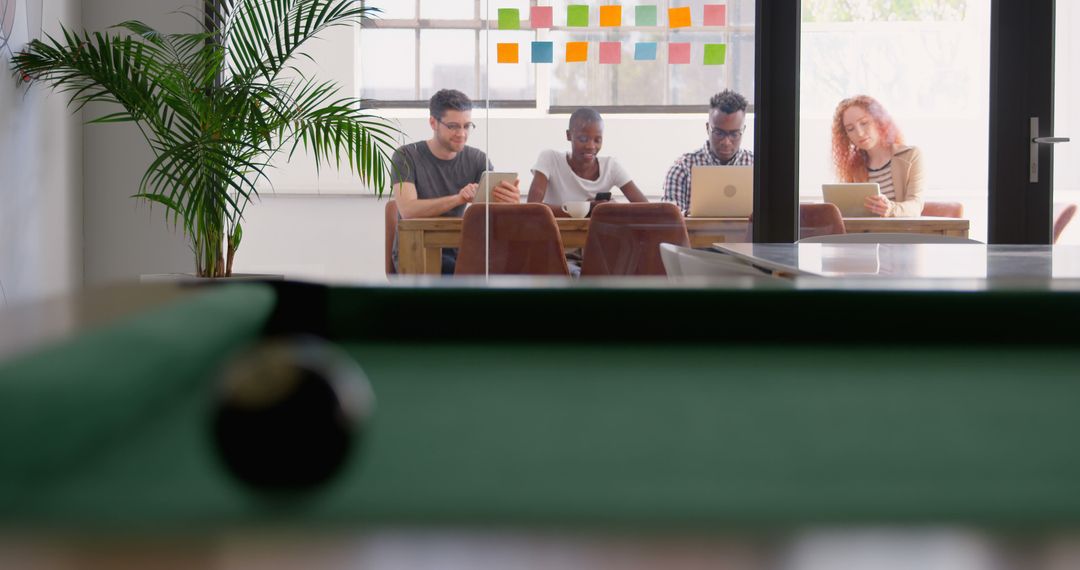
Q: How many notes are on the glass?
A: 14